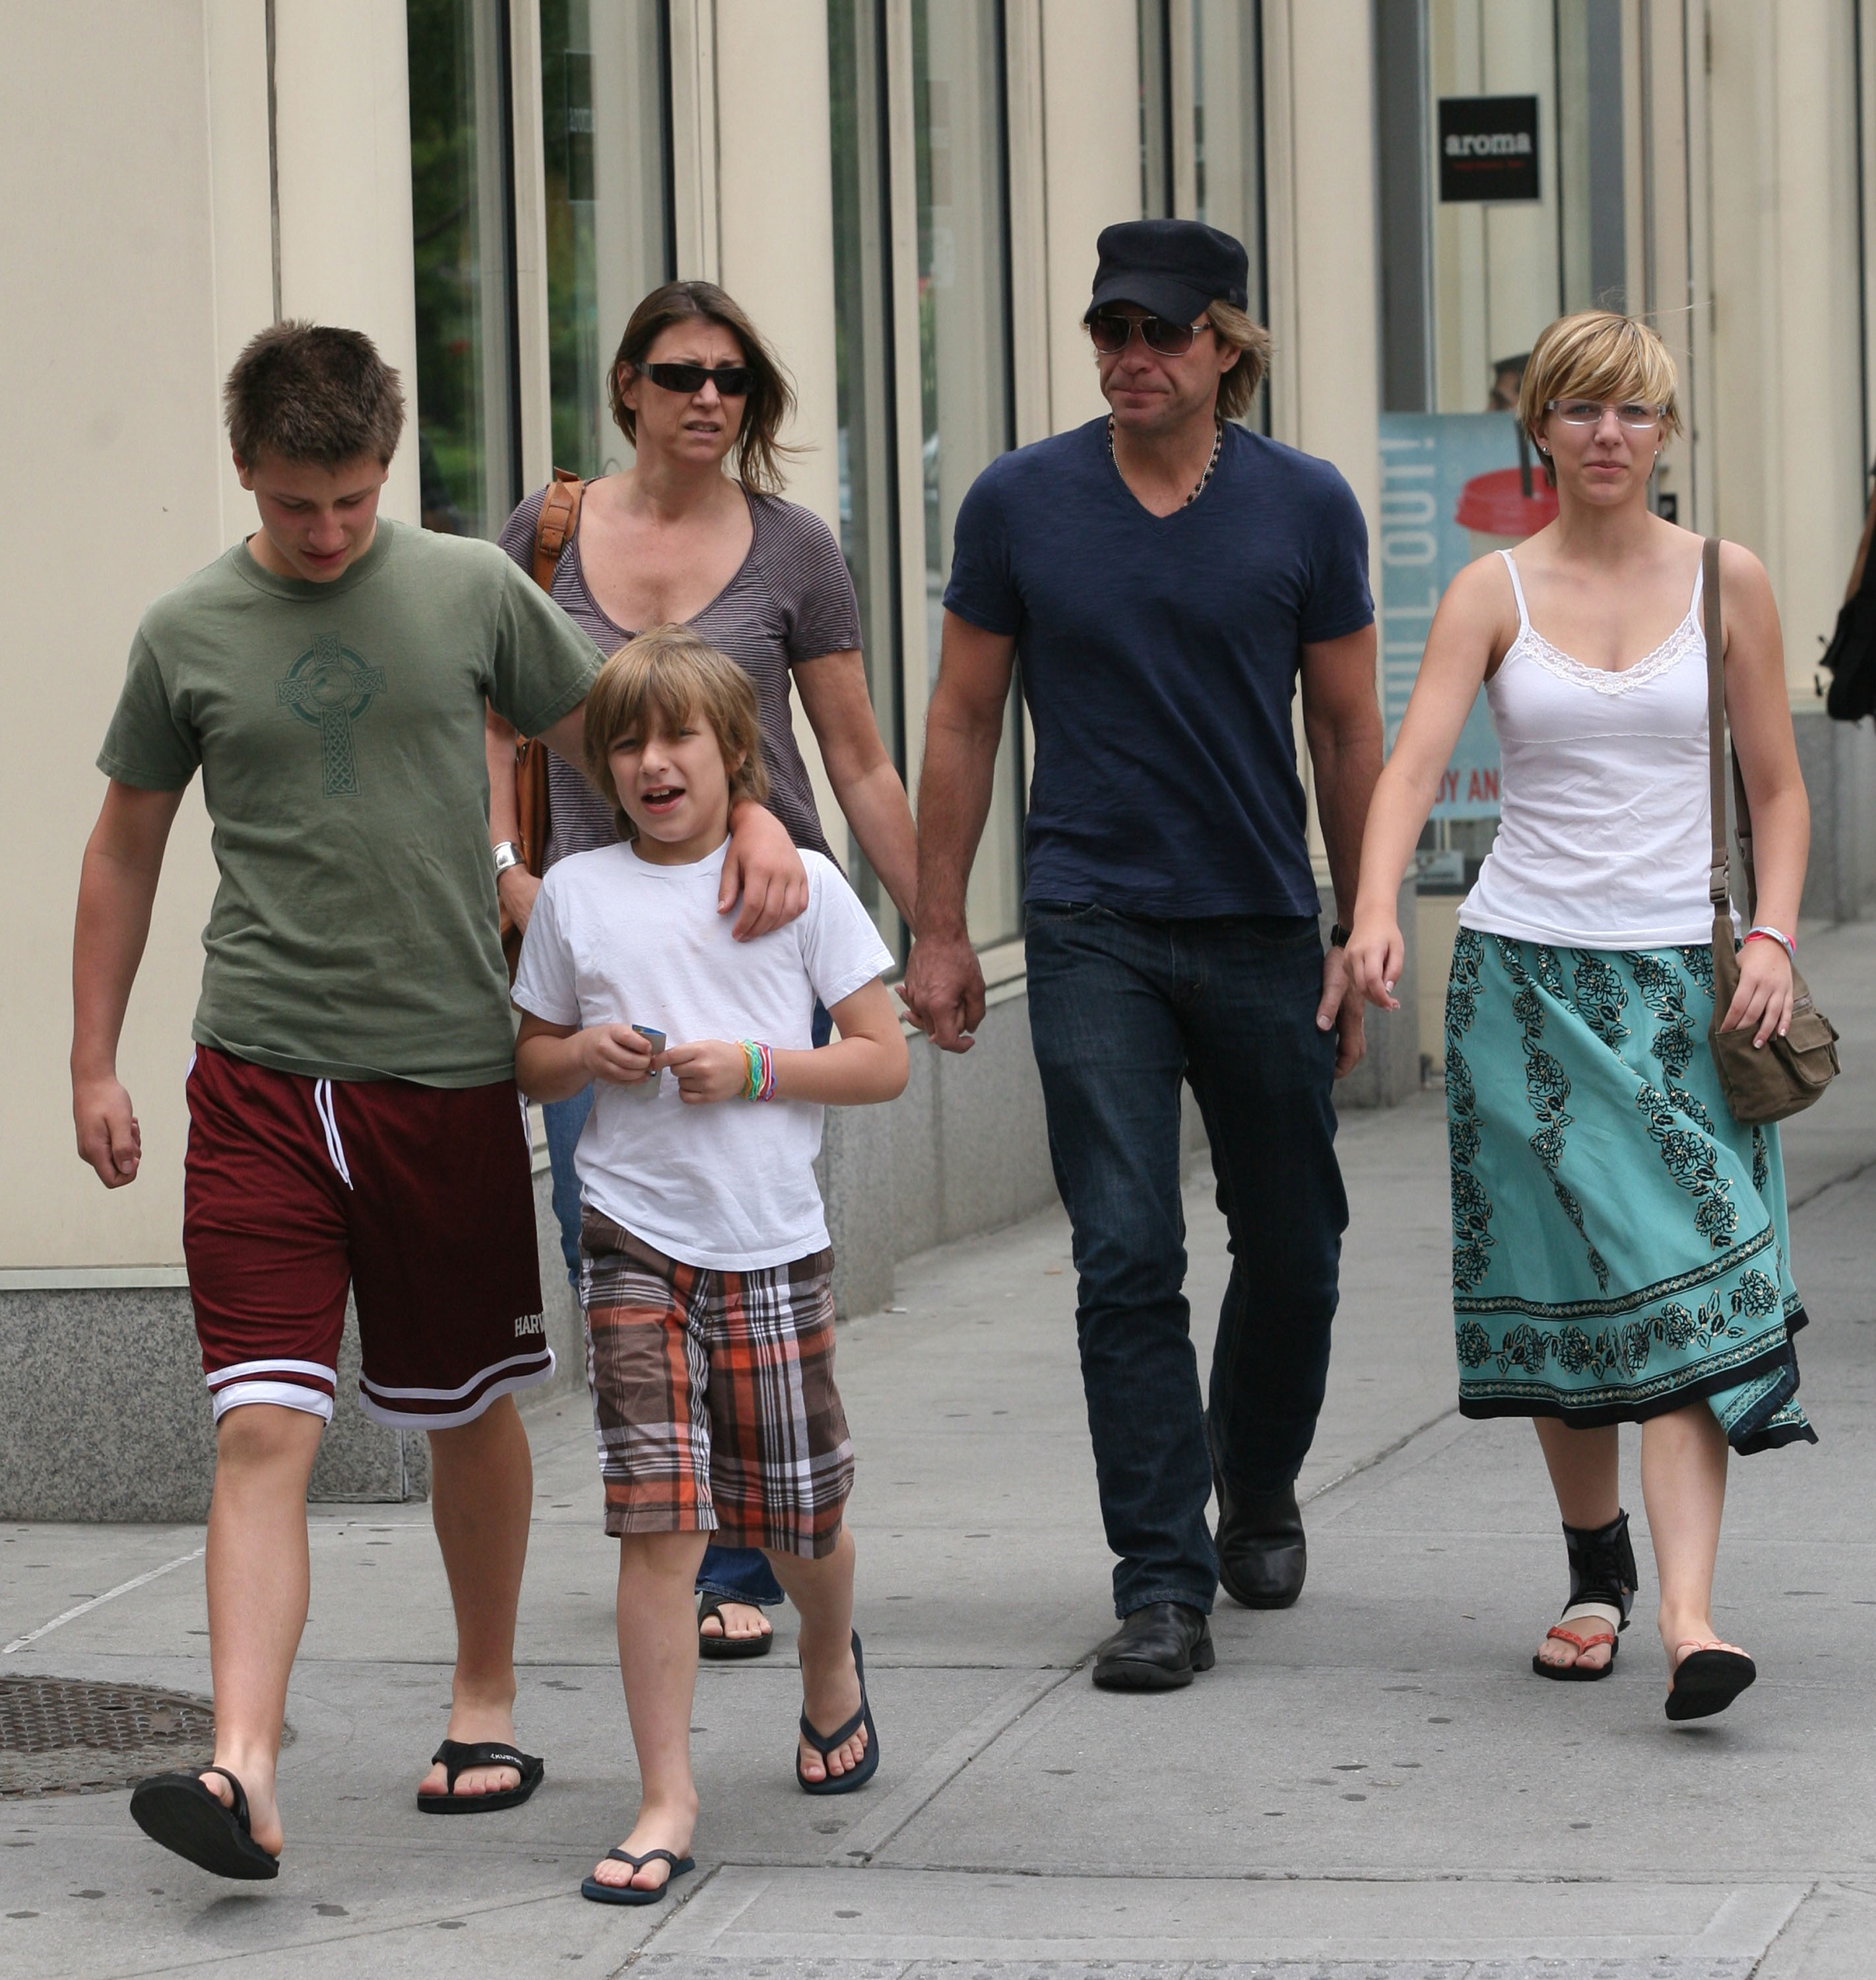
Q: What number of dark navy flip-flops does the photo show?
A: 2